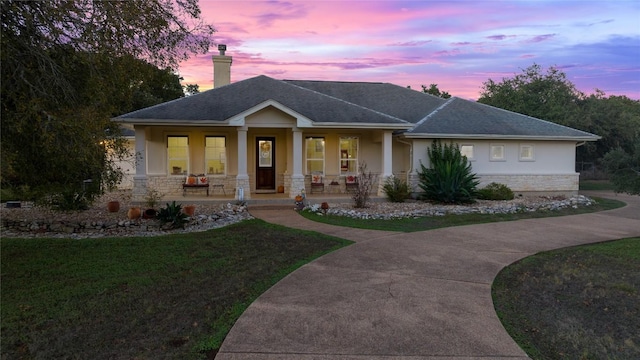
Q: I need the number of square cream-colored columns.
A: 4